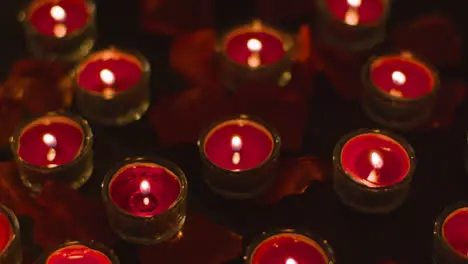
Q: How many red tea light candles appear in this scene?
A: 13